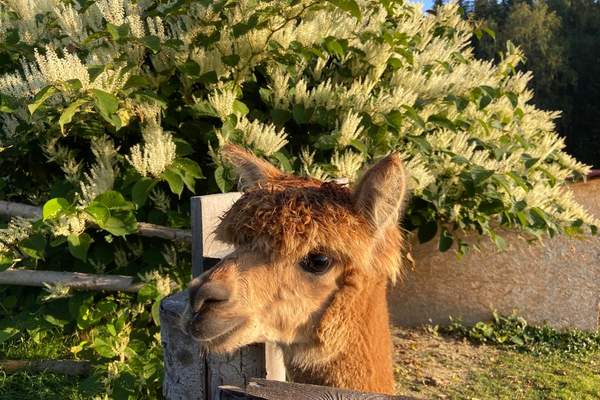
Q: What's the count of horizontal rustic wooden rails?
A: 3